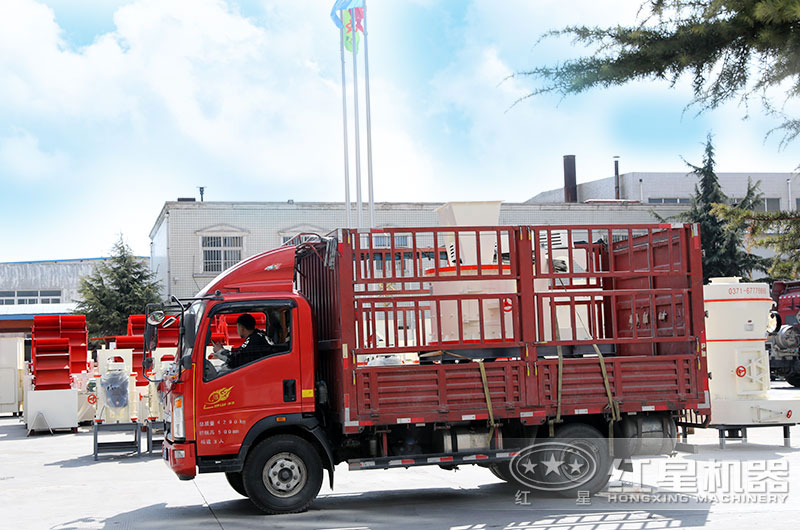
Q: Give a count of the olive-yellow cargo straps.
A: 3